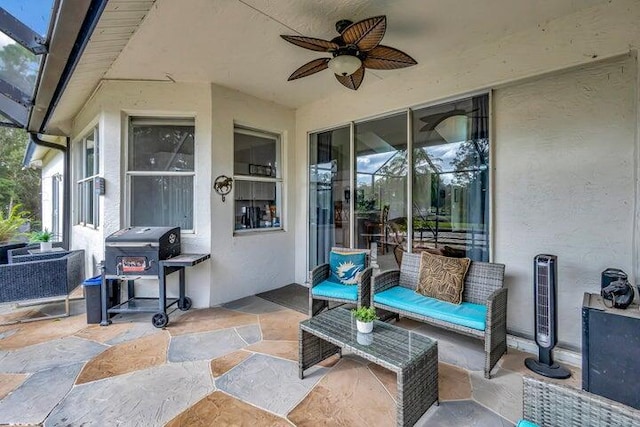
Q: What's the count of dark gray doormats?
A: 1